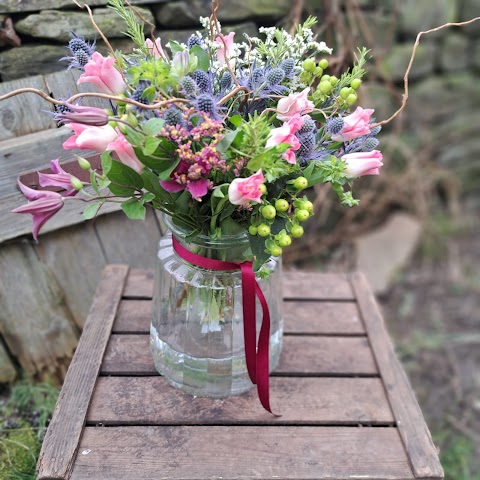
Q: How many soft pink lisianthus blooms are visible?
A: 10